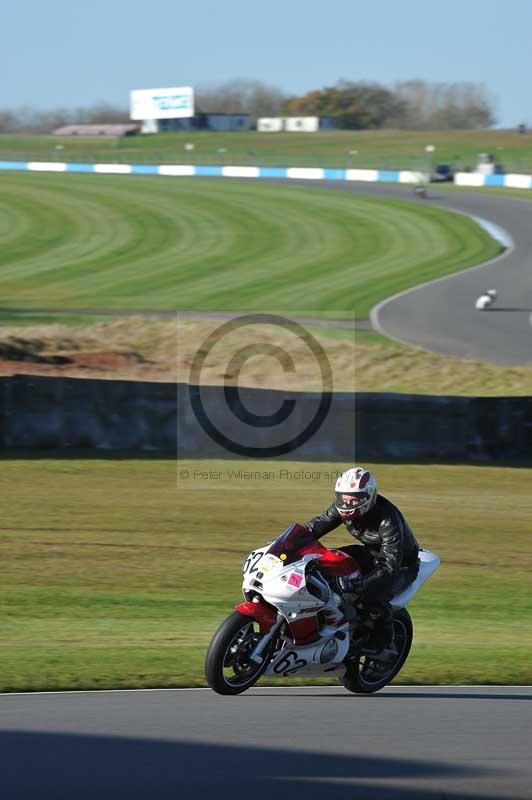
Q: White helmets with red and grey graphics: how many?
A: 1